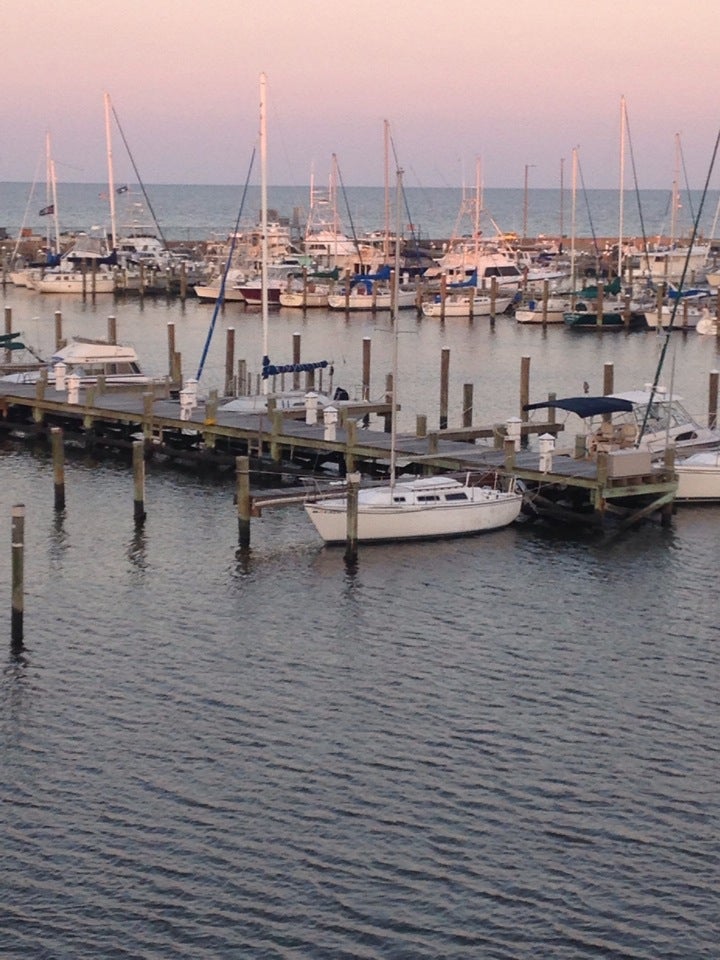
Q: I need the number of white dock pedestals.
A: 8